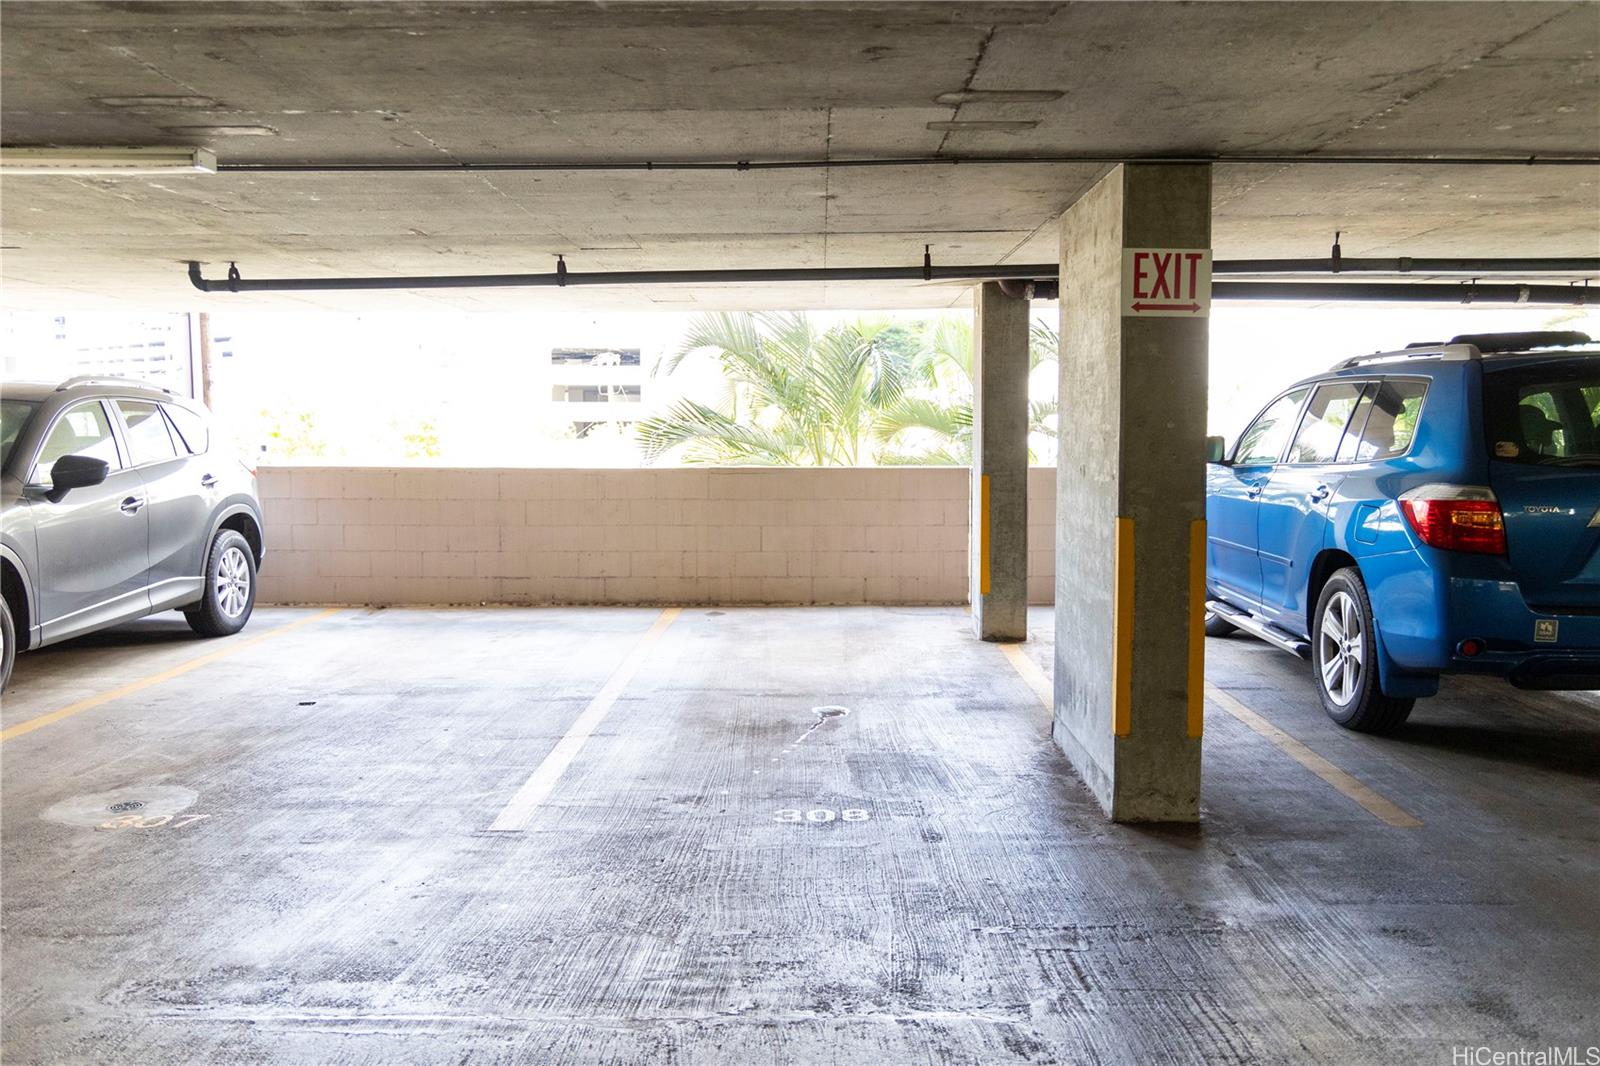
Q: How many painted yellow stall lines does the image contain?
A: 4